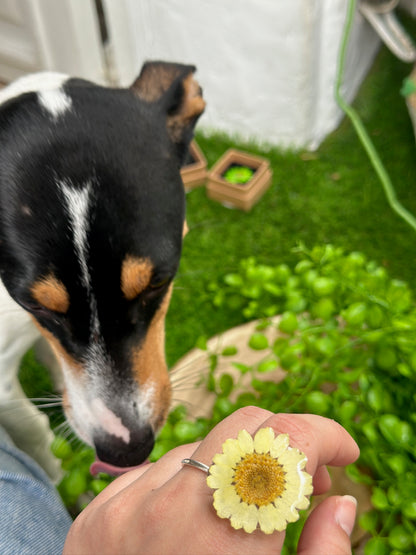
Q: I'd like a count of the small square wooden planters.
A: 2